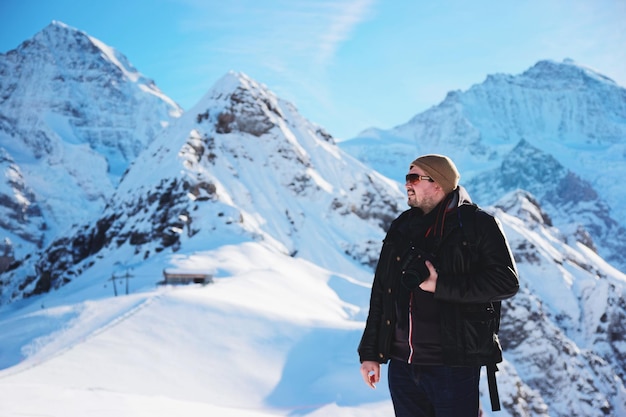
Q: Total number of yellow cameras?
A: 0